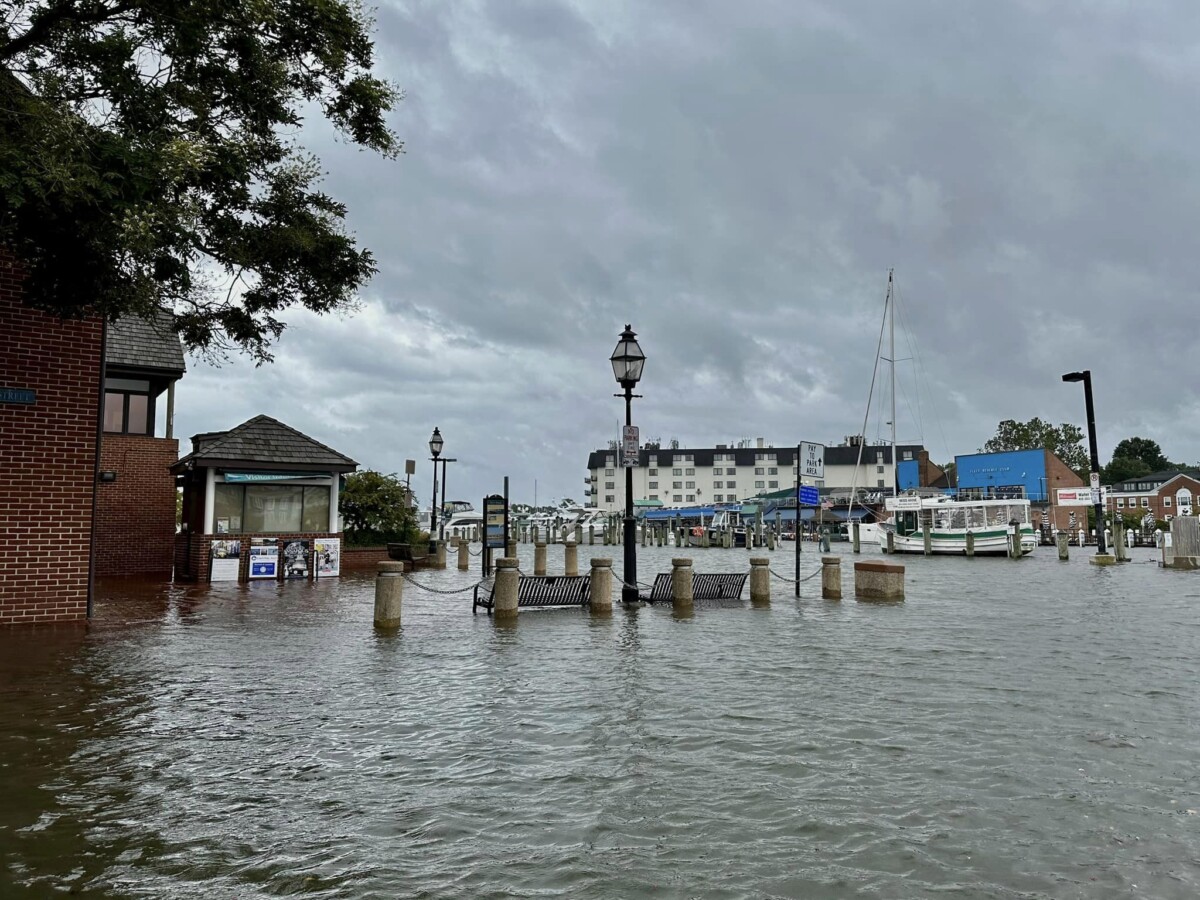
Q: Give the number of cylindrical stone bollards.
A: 11